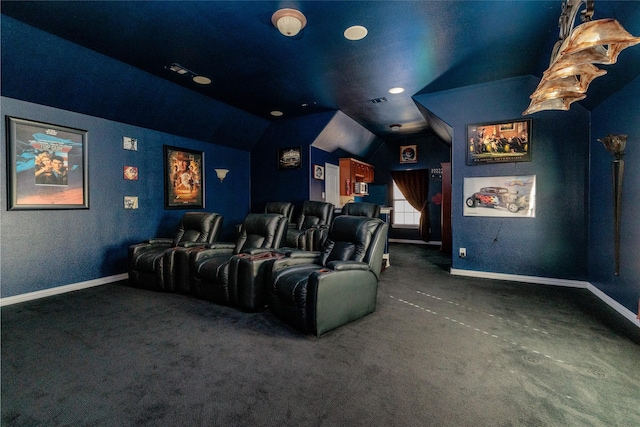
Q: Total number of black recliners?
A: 6